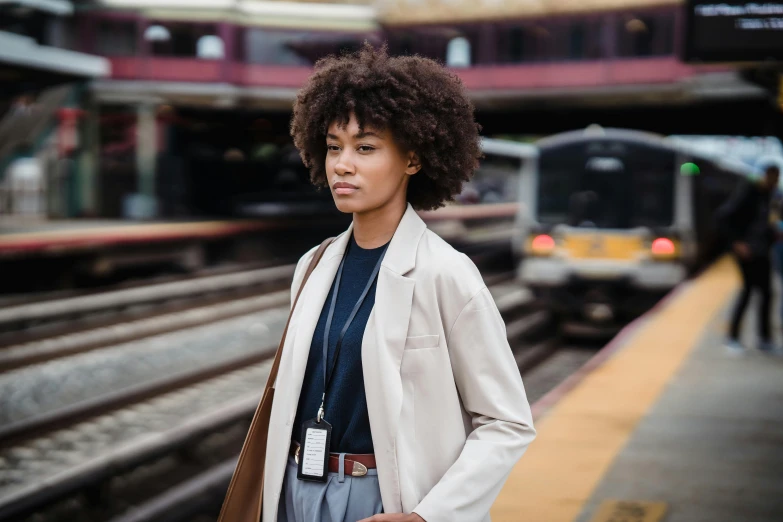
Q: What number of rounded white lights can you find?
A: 3